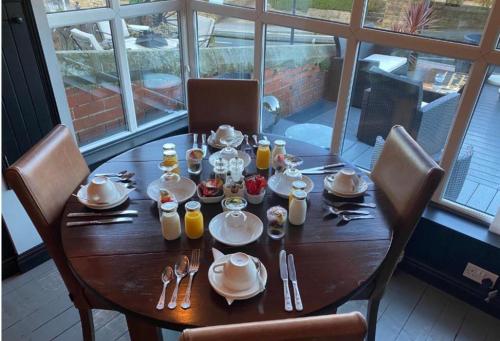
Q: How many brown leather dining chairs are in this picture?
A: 4